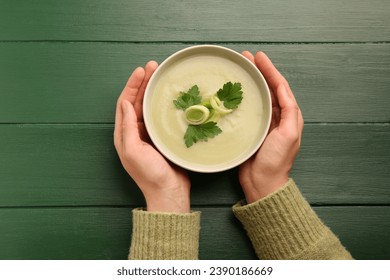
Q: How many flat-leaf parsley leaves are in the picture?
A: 3